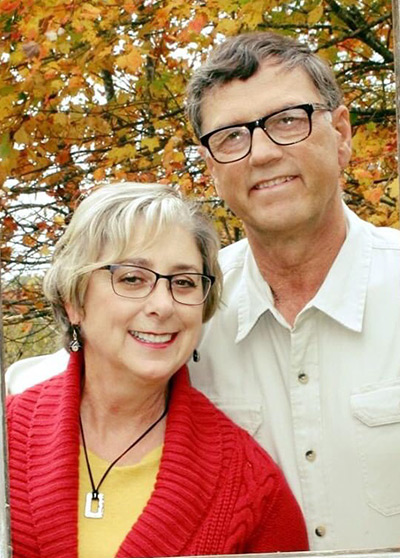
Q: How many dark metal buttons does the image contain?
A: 3